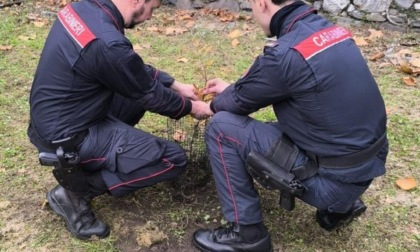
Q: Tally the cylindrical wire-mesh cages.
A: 1